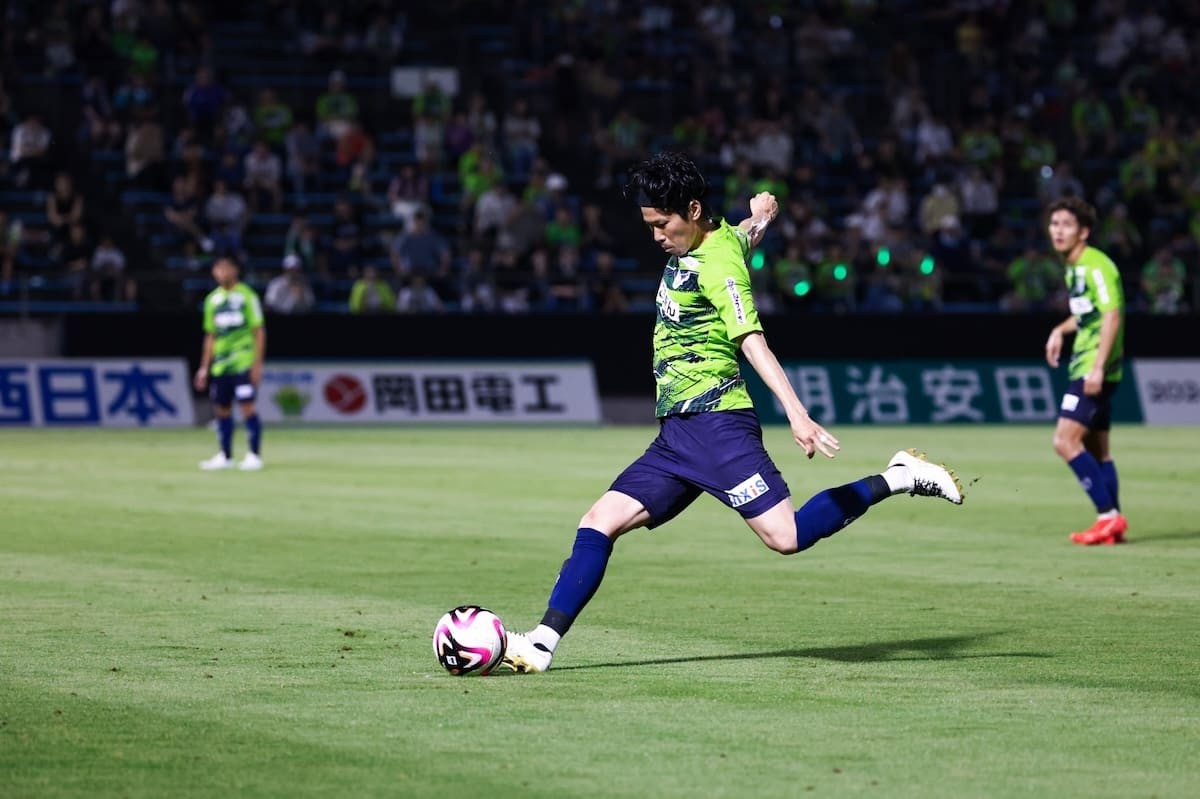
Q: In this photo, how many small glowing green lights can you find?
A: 5